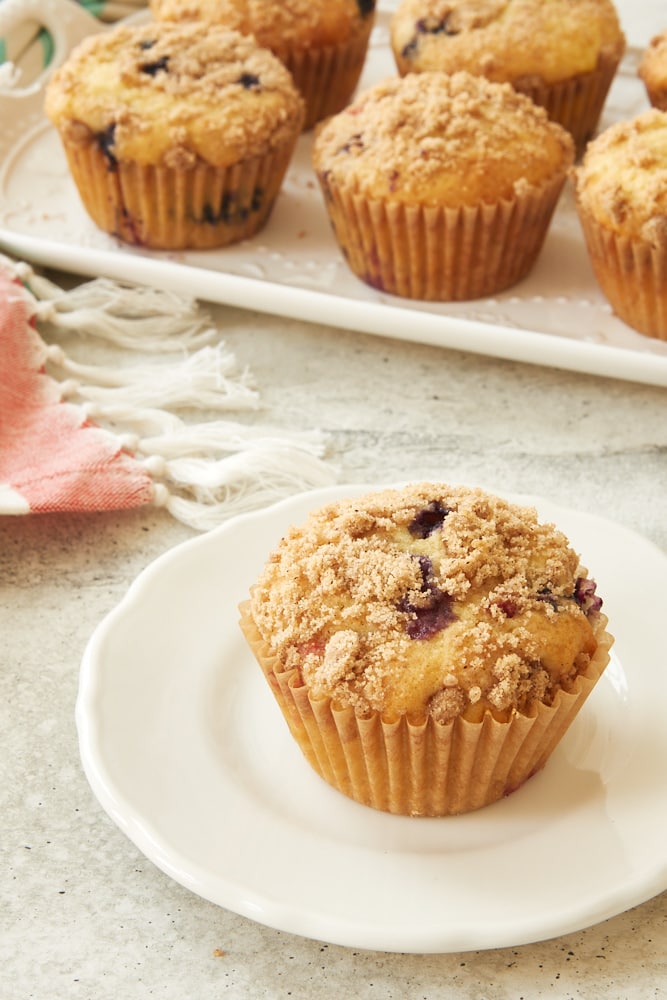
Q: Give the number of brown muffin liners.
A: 7